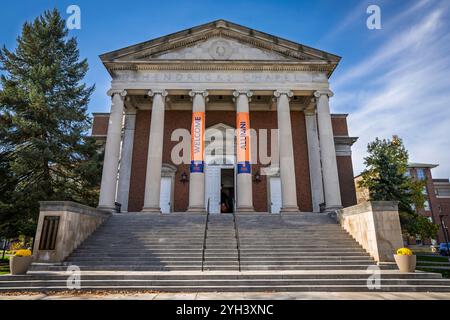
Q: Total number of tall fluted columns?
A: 6